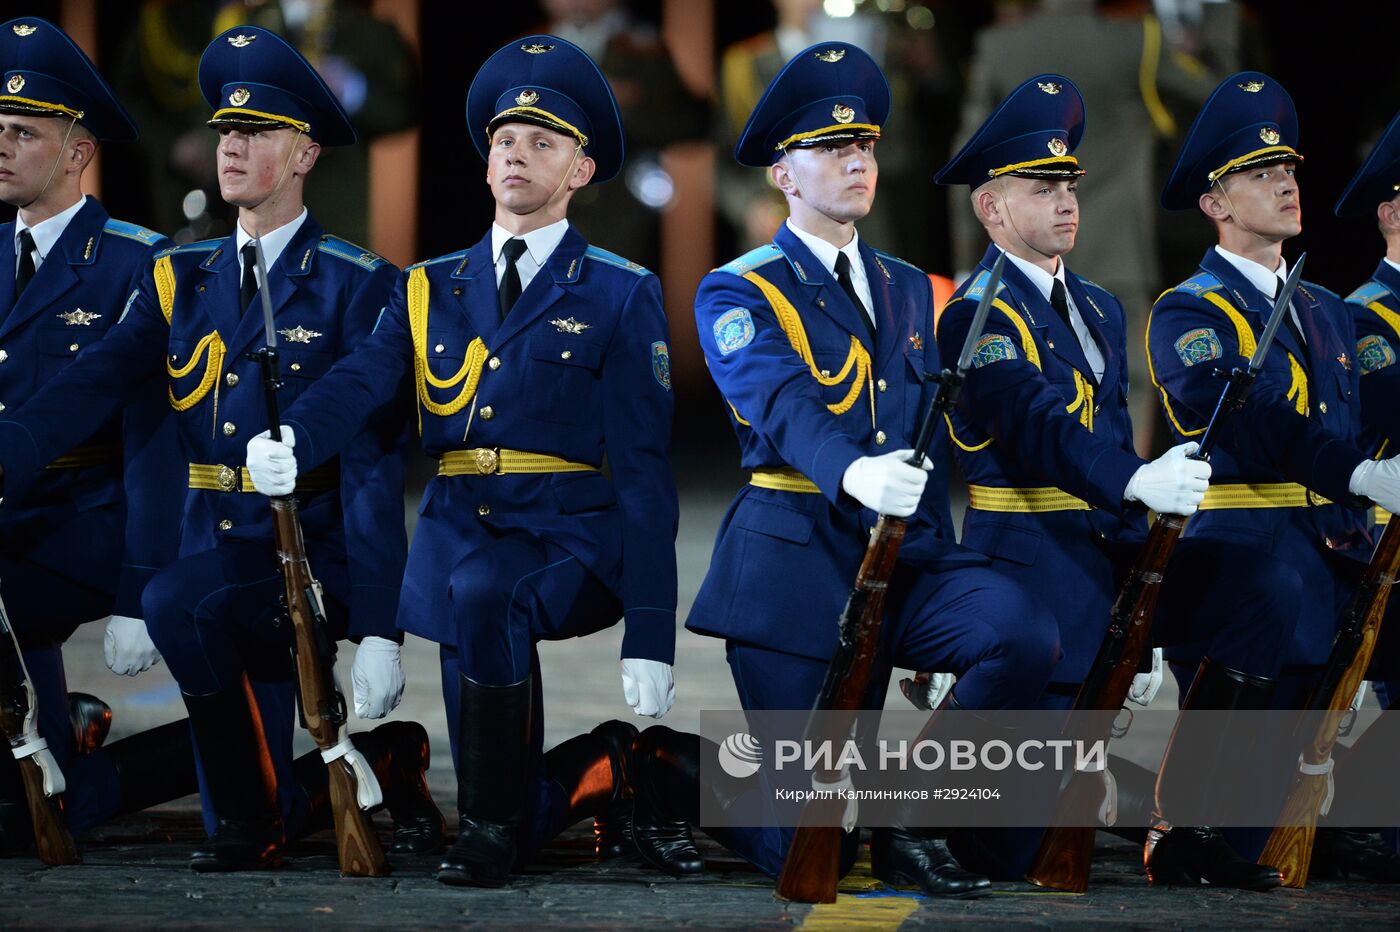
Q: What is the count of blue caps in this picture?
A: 7